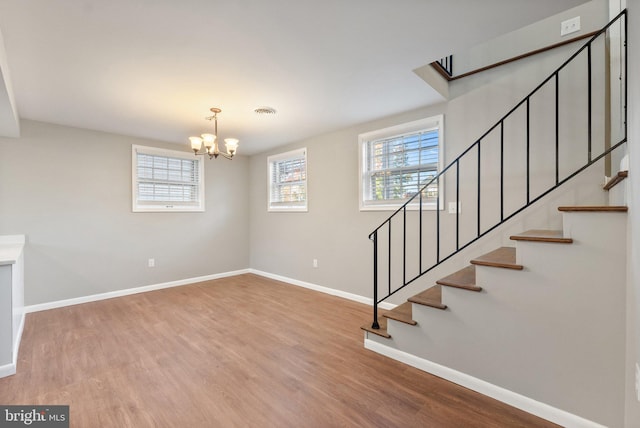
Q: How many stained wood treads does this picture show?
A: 8